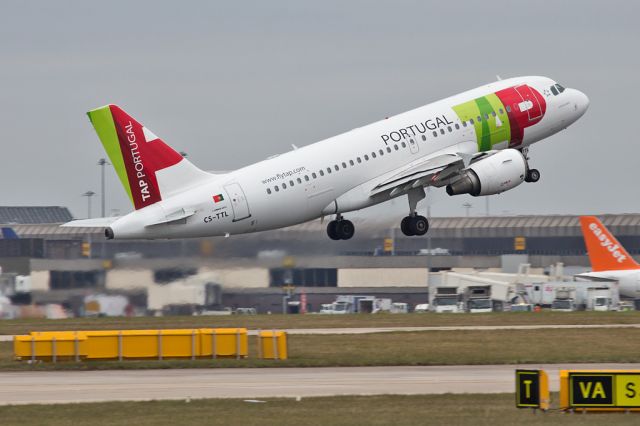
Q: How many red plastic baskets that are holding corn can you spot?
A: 0